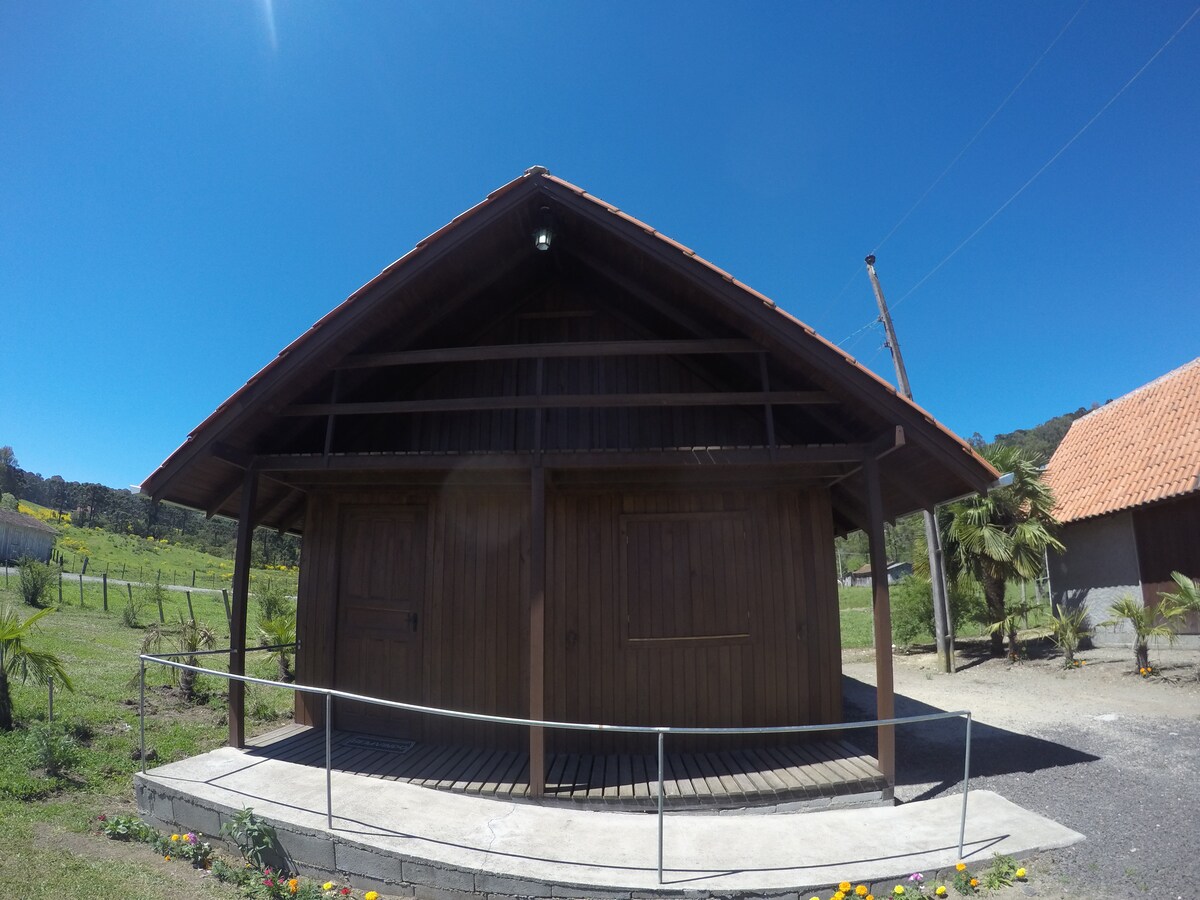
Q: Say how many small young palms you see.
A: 7